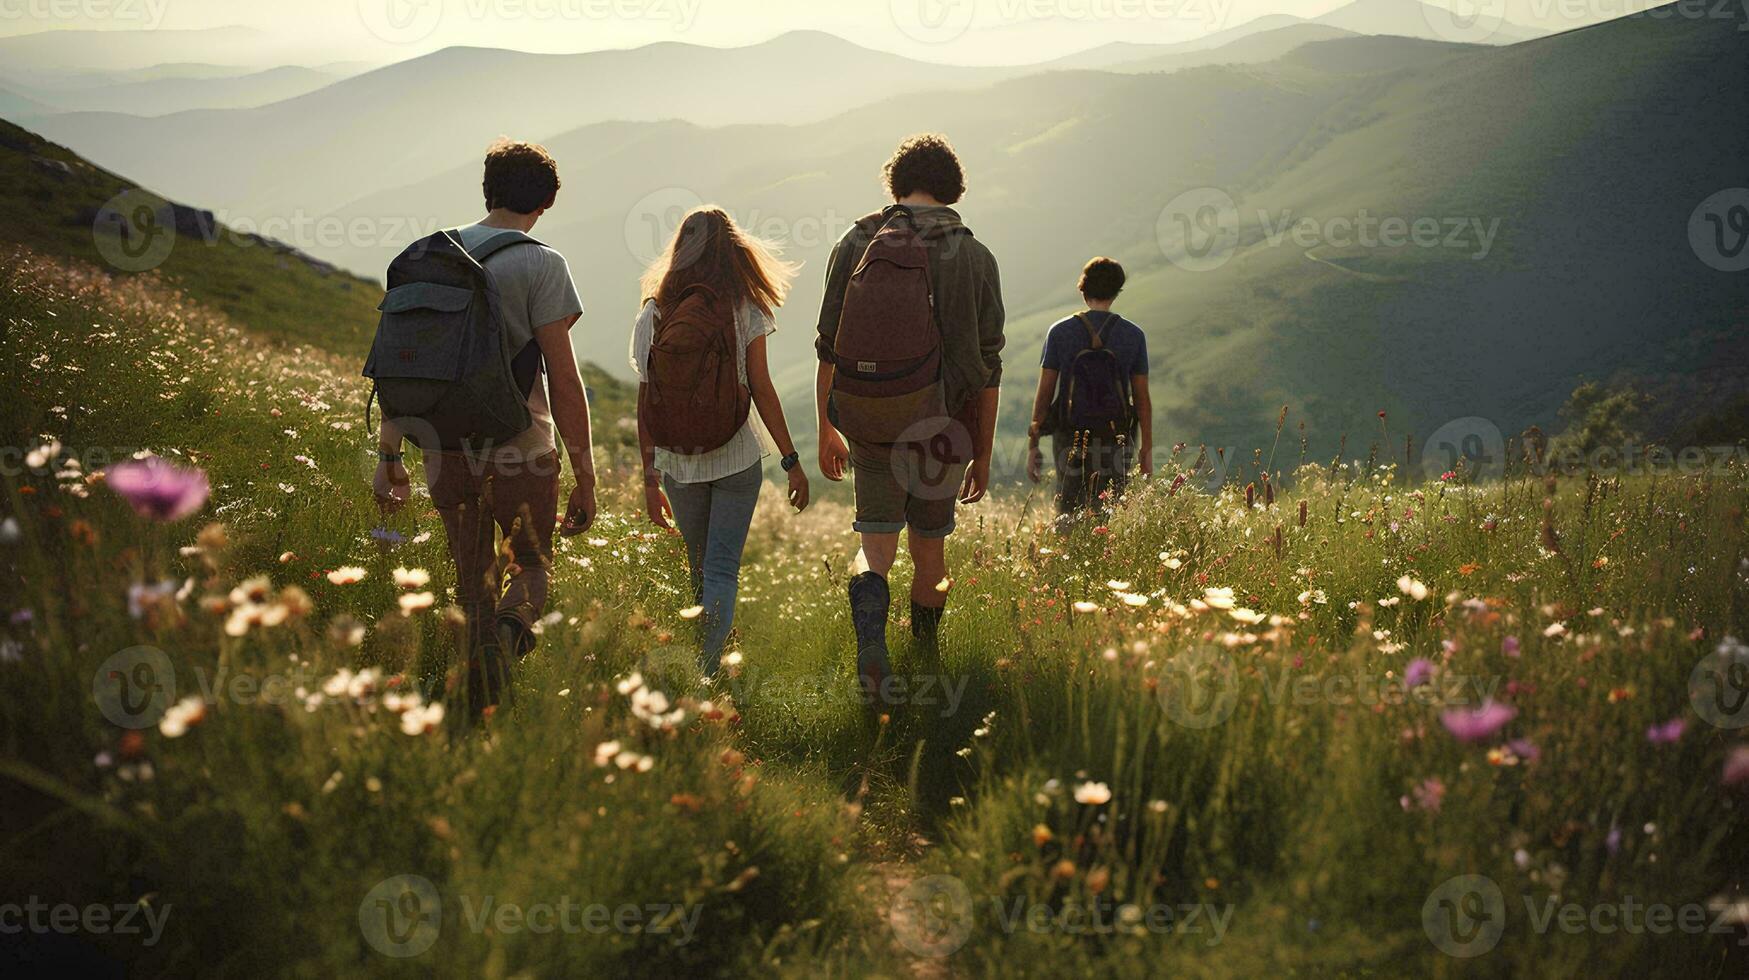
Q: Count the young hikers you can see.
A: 4